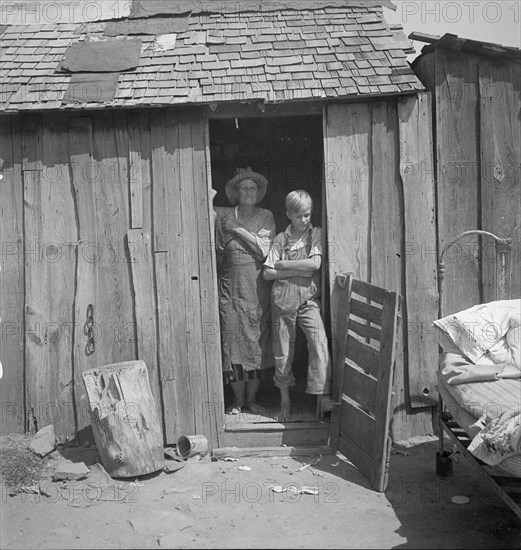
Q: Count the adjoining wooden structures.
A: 2